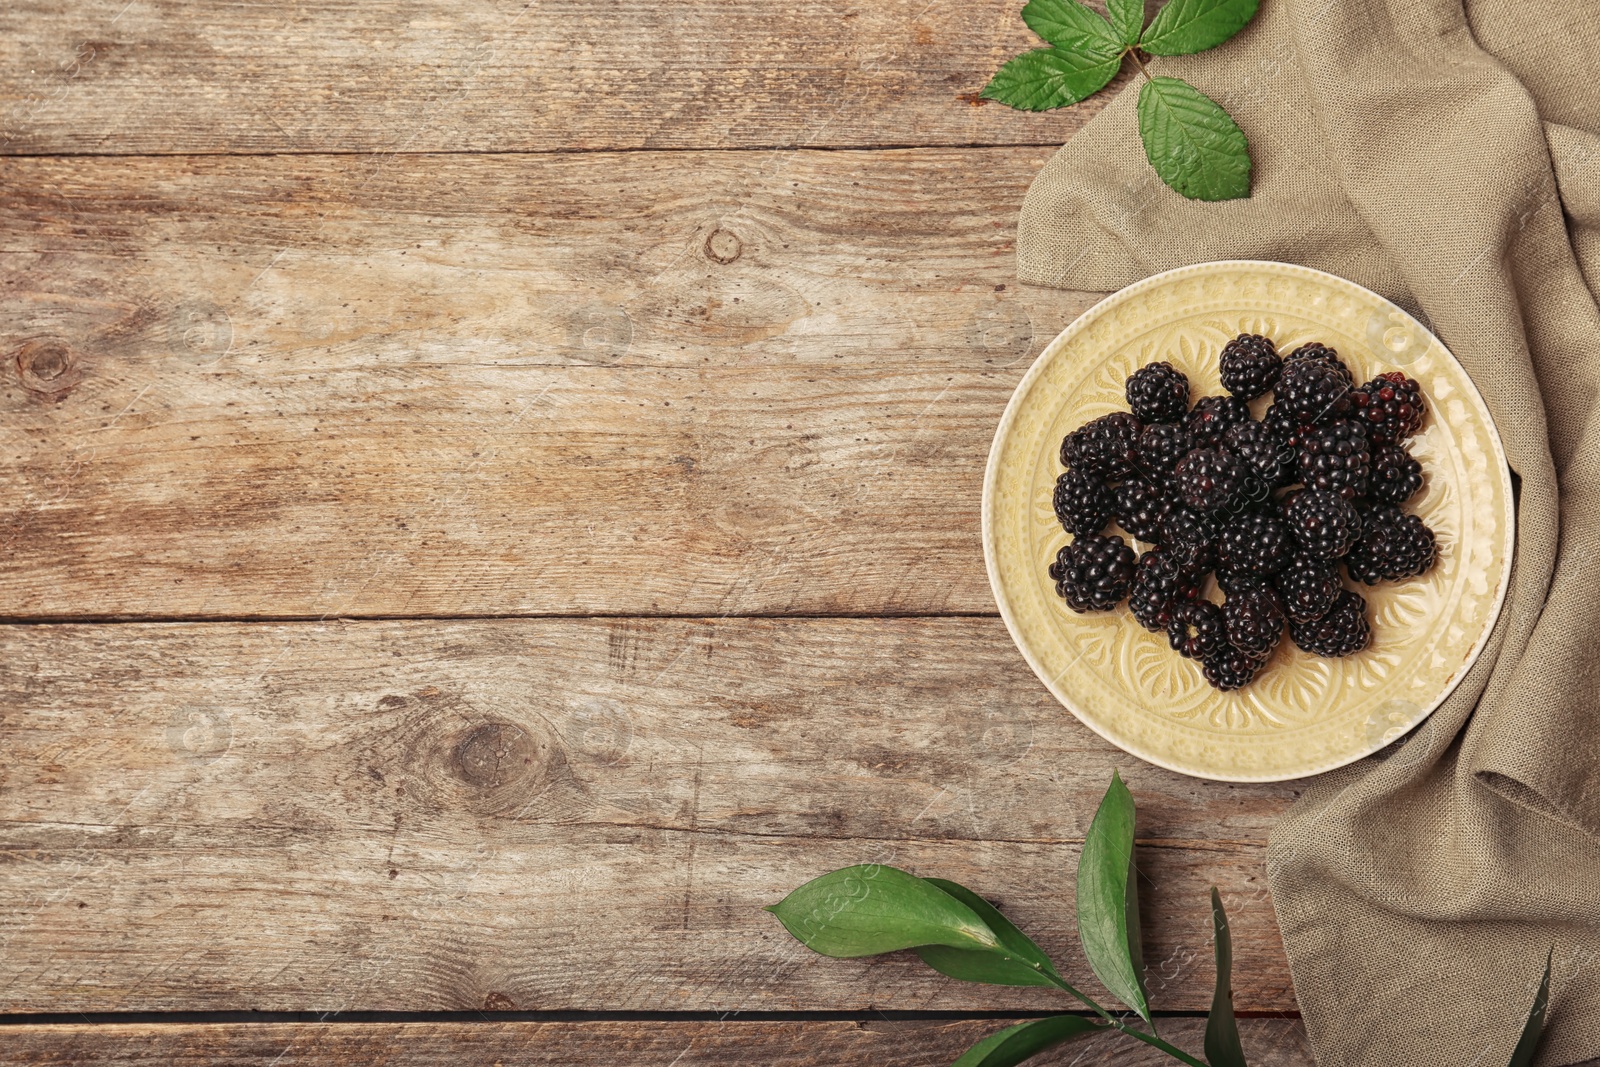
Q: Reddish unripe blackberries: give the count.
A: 1